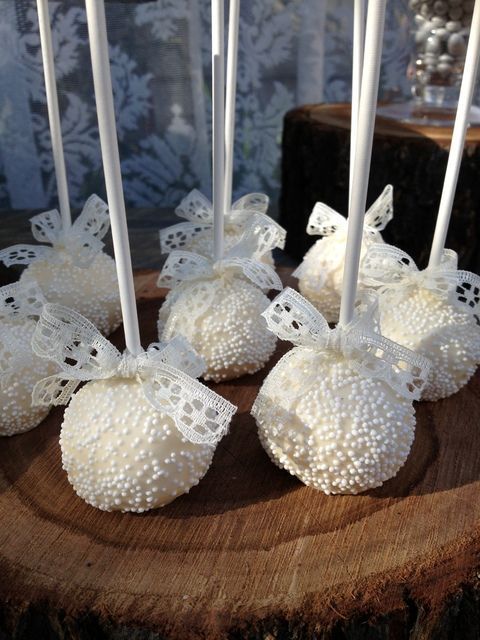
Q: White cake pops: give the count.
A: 8